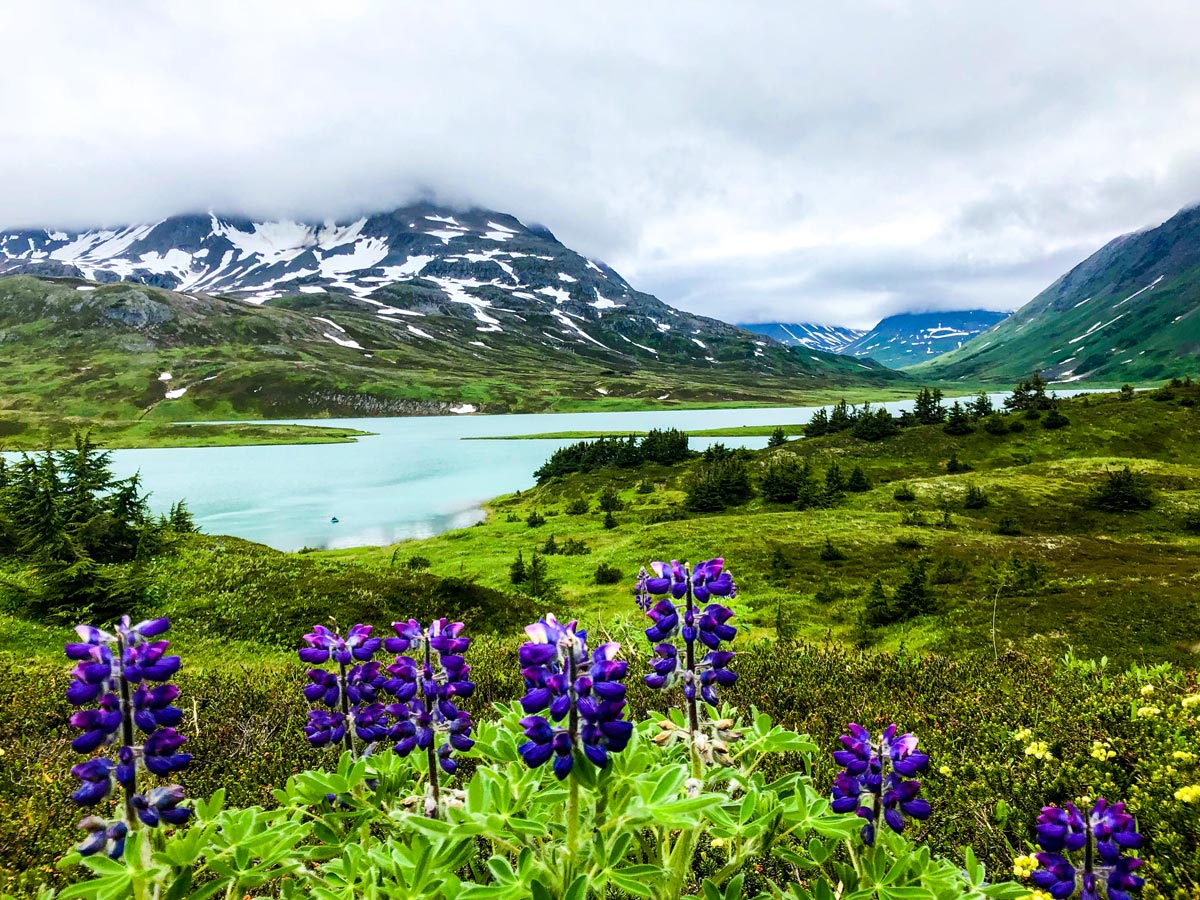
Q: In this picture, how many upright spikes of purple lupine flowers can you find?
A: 7